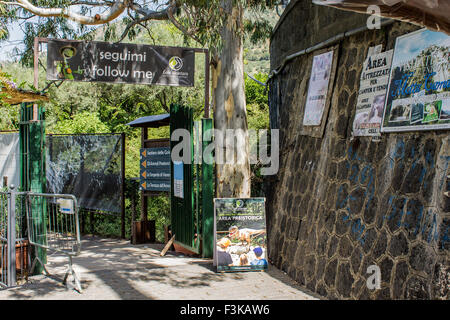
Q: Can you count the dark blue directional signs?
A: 4